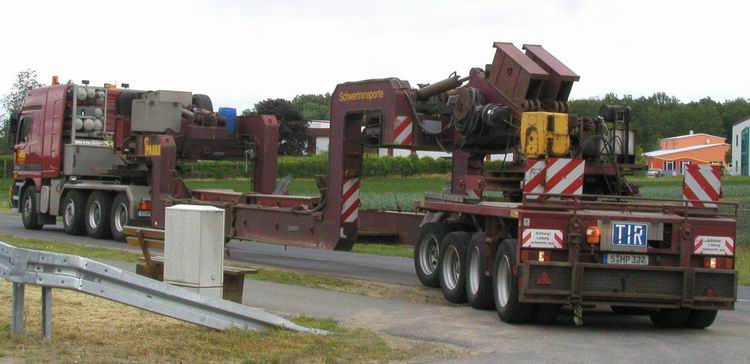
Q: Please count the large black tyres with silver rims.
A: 8